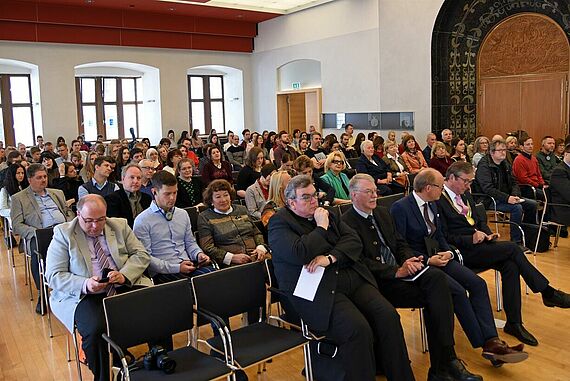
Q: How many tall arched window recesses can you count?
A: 3